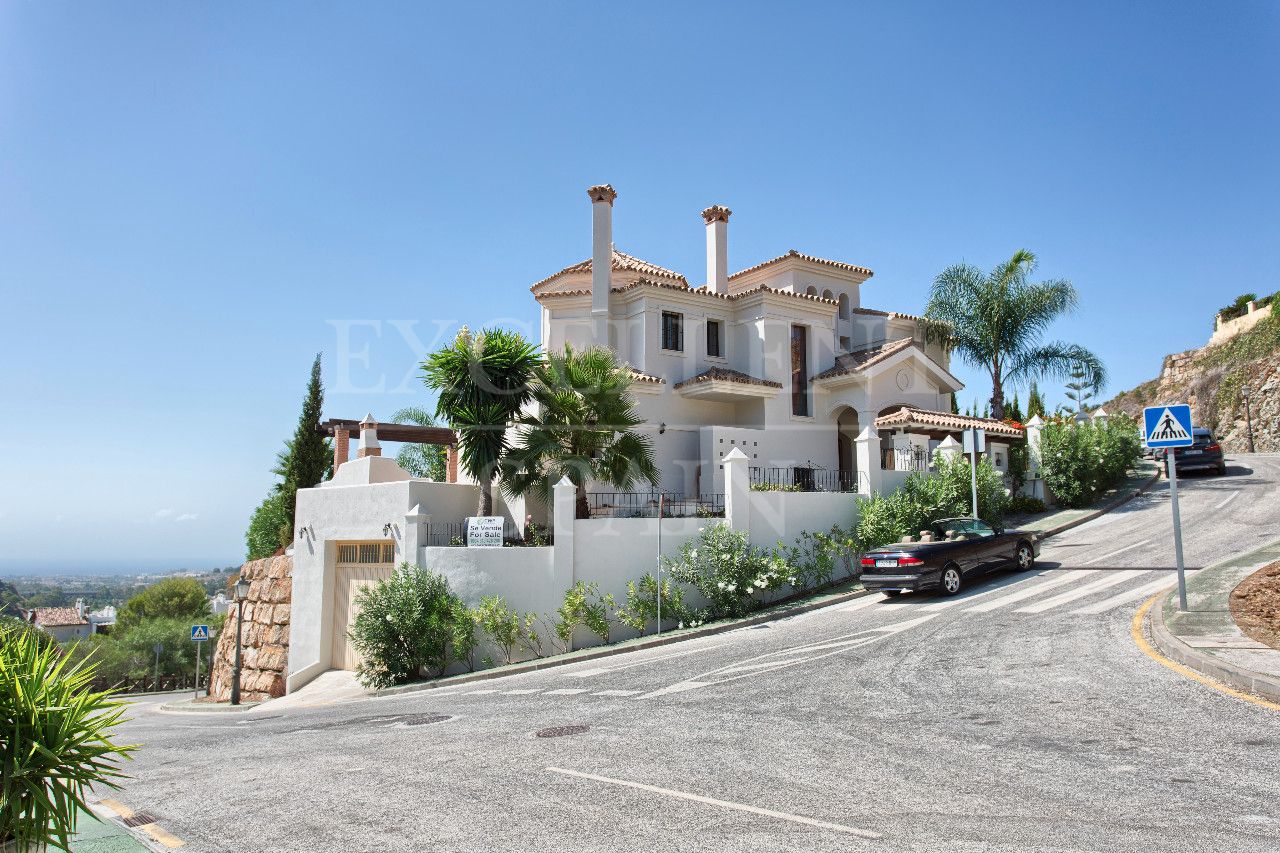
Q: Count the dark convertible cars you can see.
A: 1